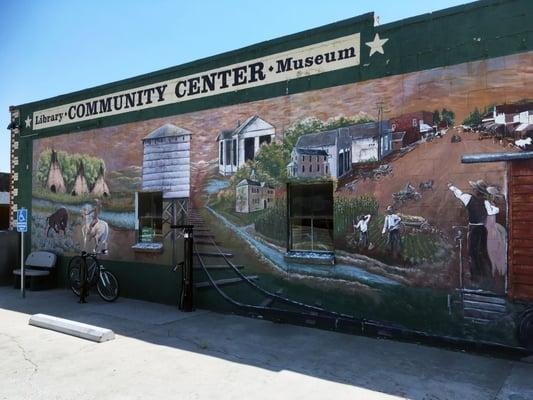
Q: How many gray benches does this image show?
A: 1